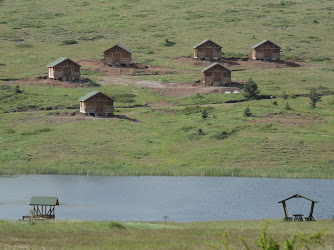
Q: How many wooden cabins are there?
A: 6